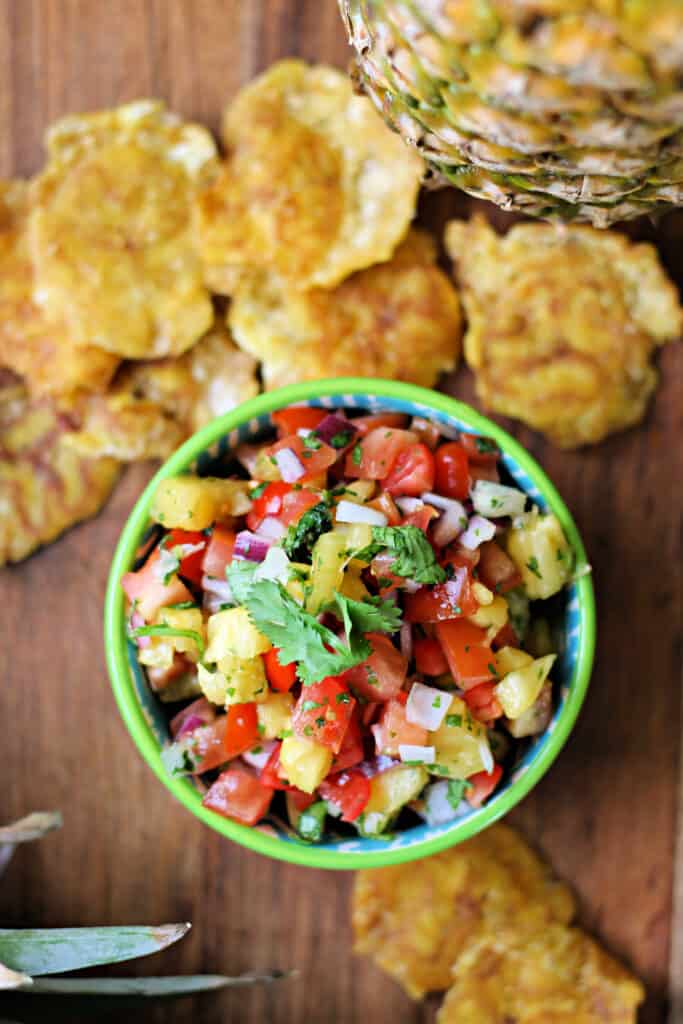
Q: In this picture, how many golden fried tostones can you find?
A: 9